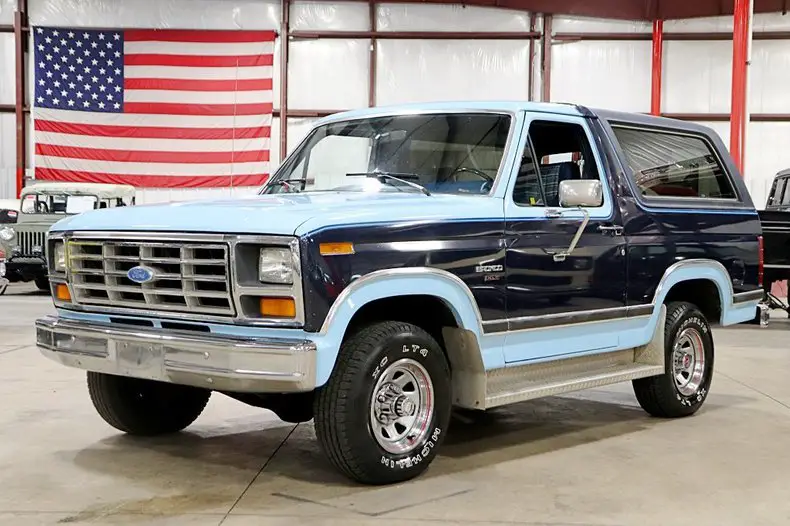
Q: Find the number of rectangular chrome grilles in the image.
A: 1